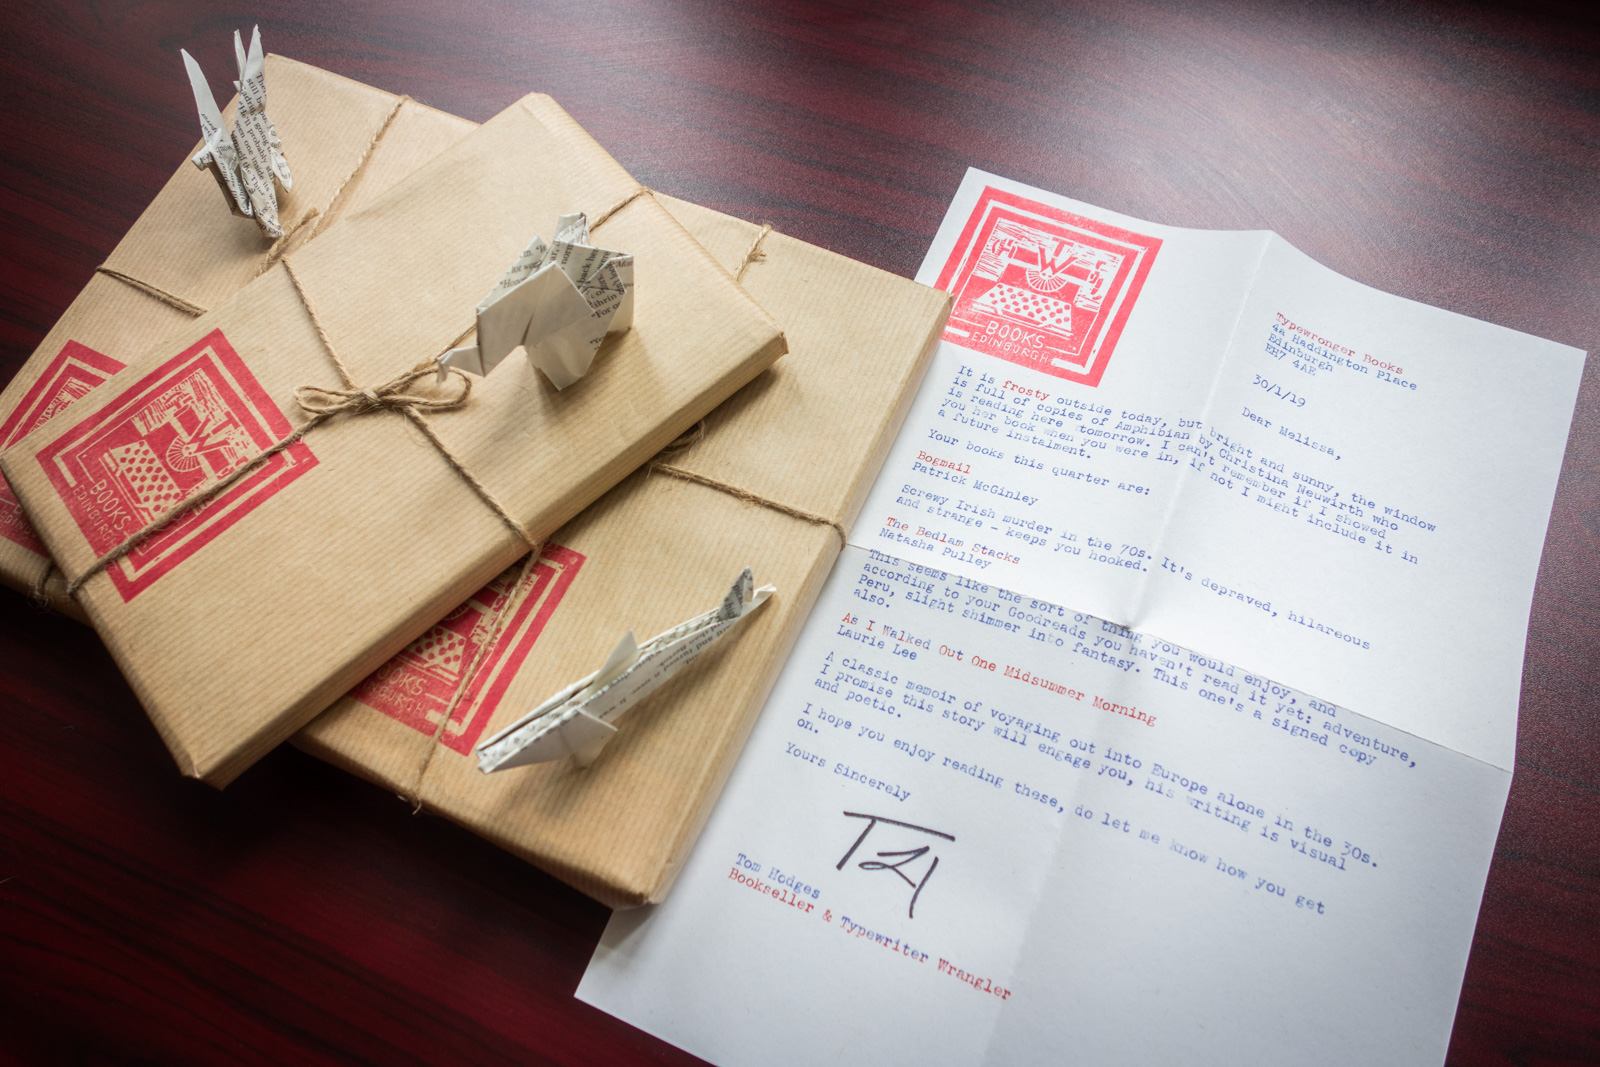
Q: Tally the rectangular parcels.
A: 3